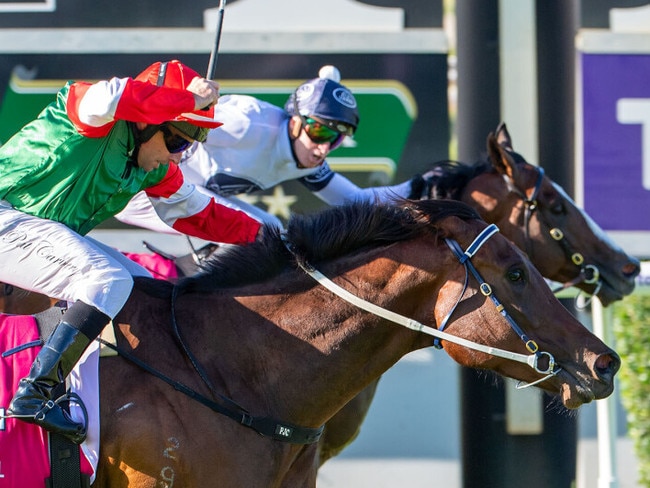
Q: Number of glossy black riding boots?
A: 1